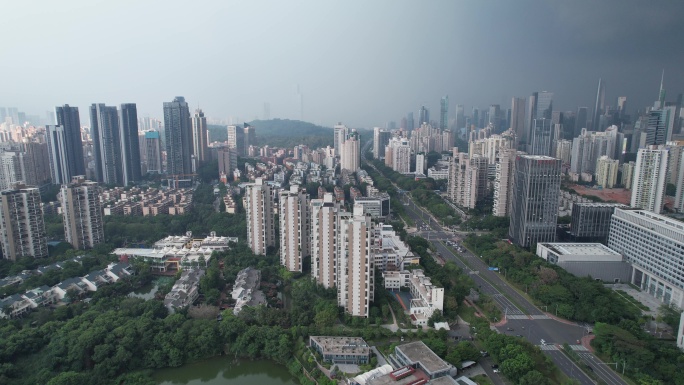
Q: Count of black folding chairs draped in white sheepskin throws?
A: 0